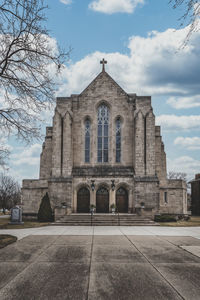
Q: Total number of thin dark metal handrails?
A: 2